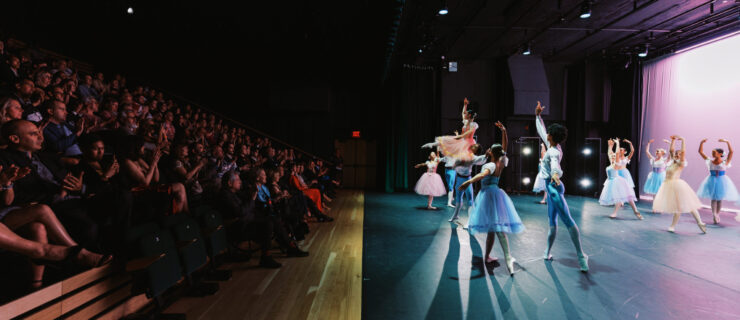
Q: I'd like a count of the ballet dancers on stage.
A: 12